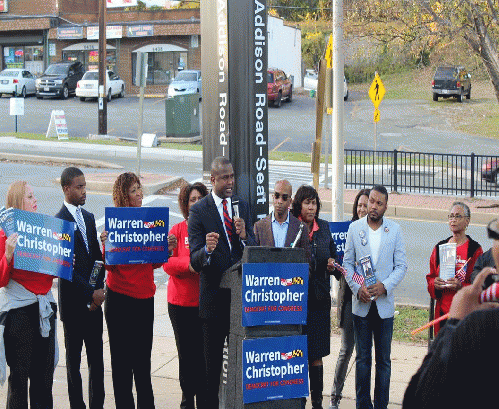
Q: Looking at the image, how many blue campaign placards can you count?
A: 5